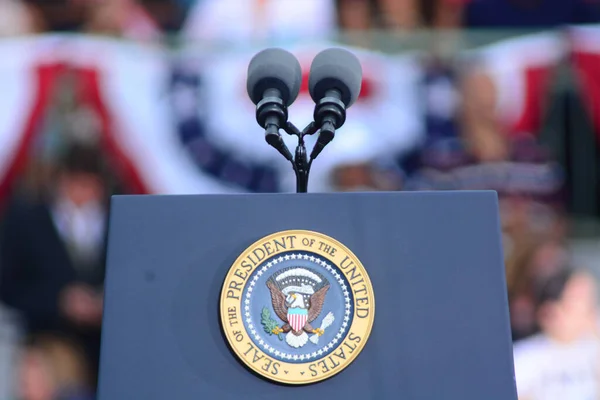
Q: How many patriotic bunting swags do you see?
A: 3